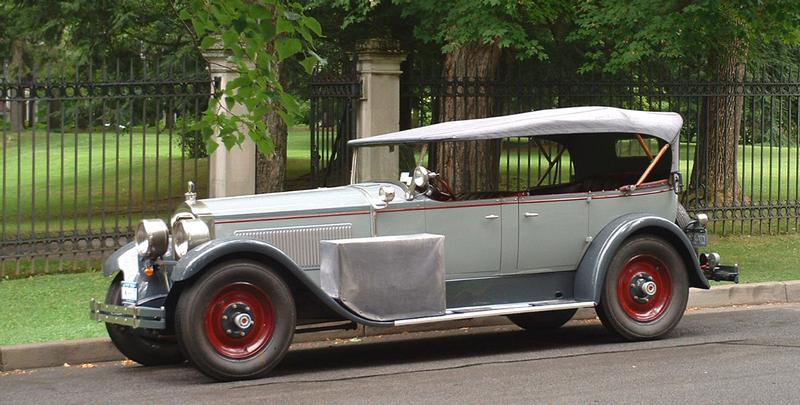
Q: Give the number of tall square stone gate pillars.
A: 2